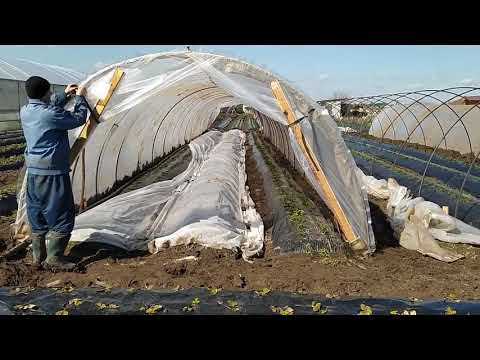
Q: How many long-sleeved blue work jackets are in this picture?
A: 1